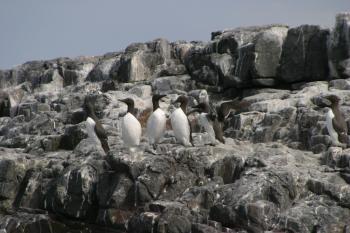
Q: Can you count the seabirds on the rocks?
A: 6